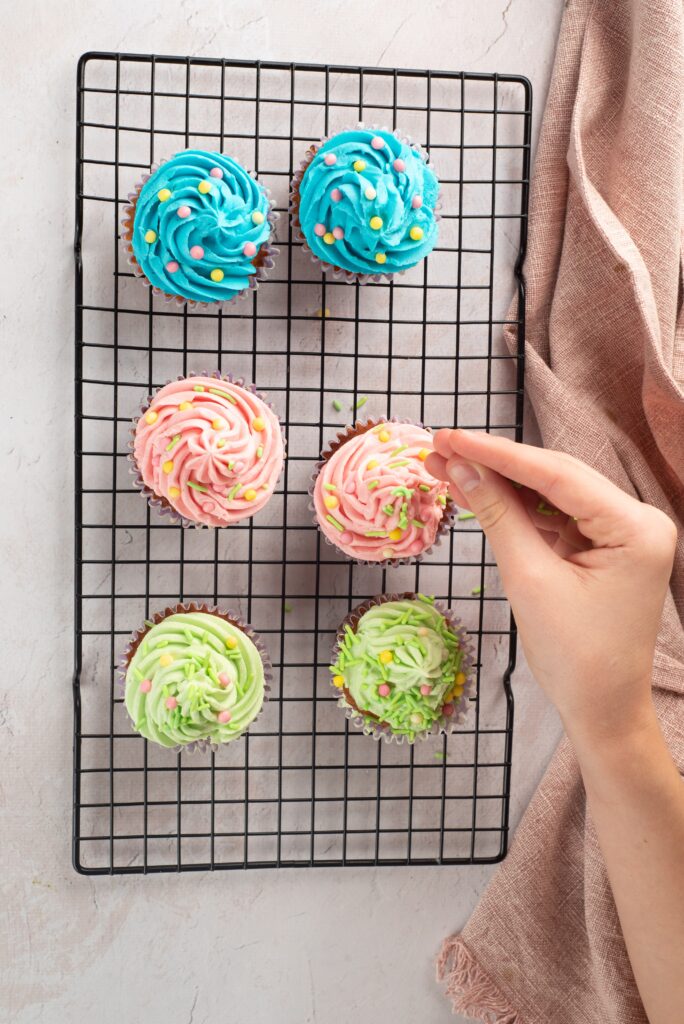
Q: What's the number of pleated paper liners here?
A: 6